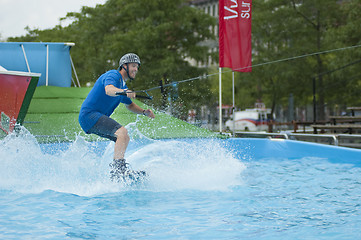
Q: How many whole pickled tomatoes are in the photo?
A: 0